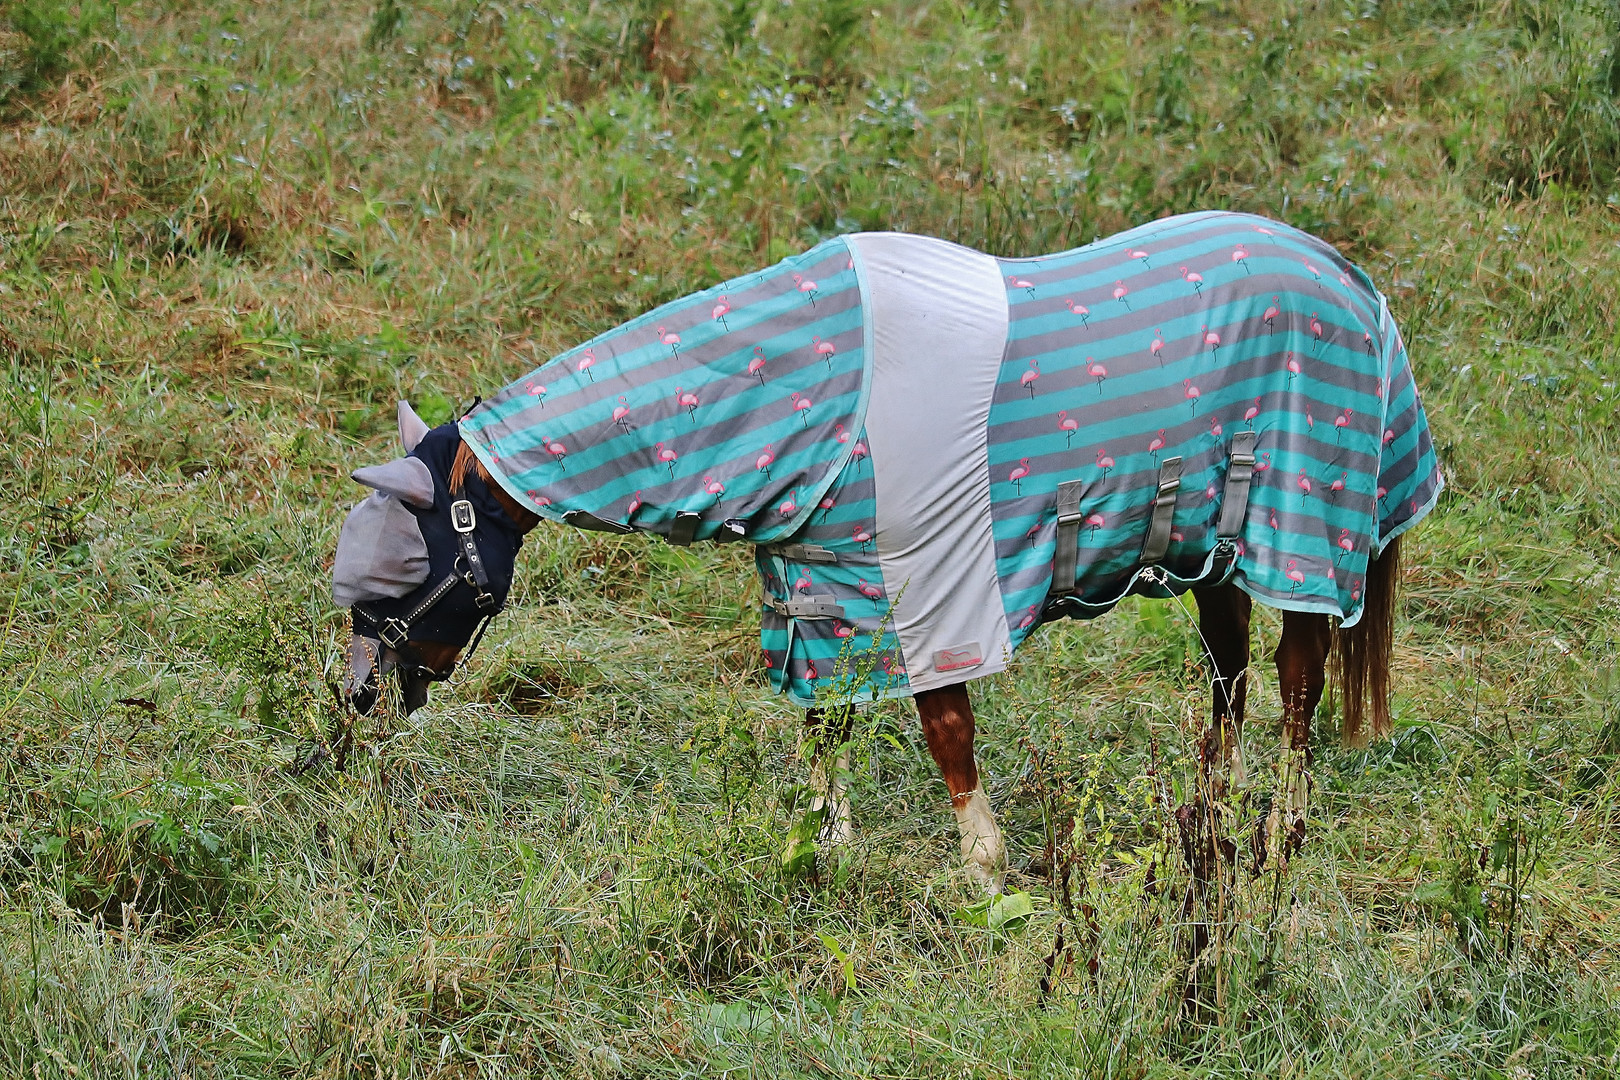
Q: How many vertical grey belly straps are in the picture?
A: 3